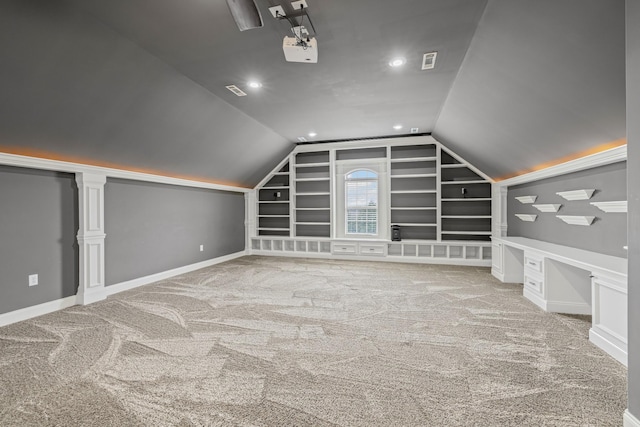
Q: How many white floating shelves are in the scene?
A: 6